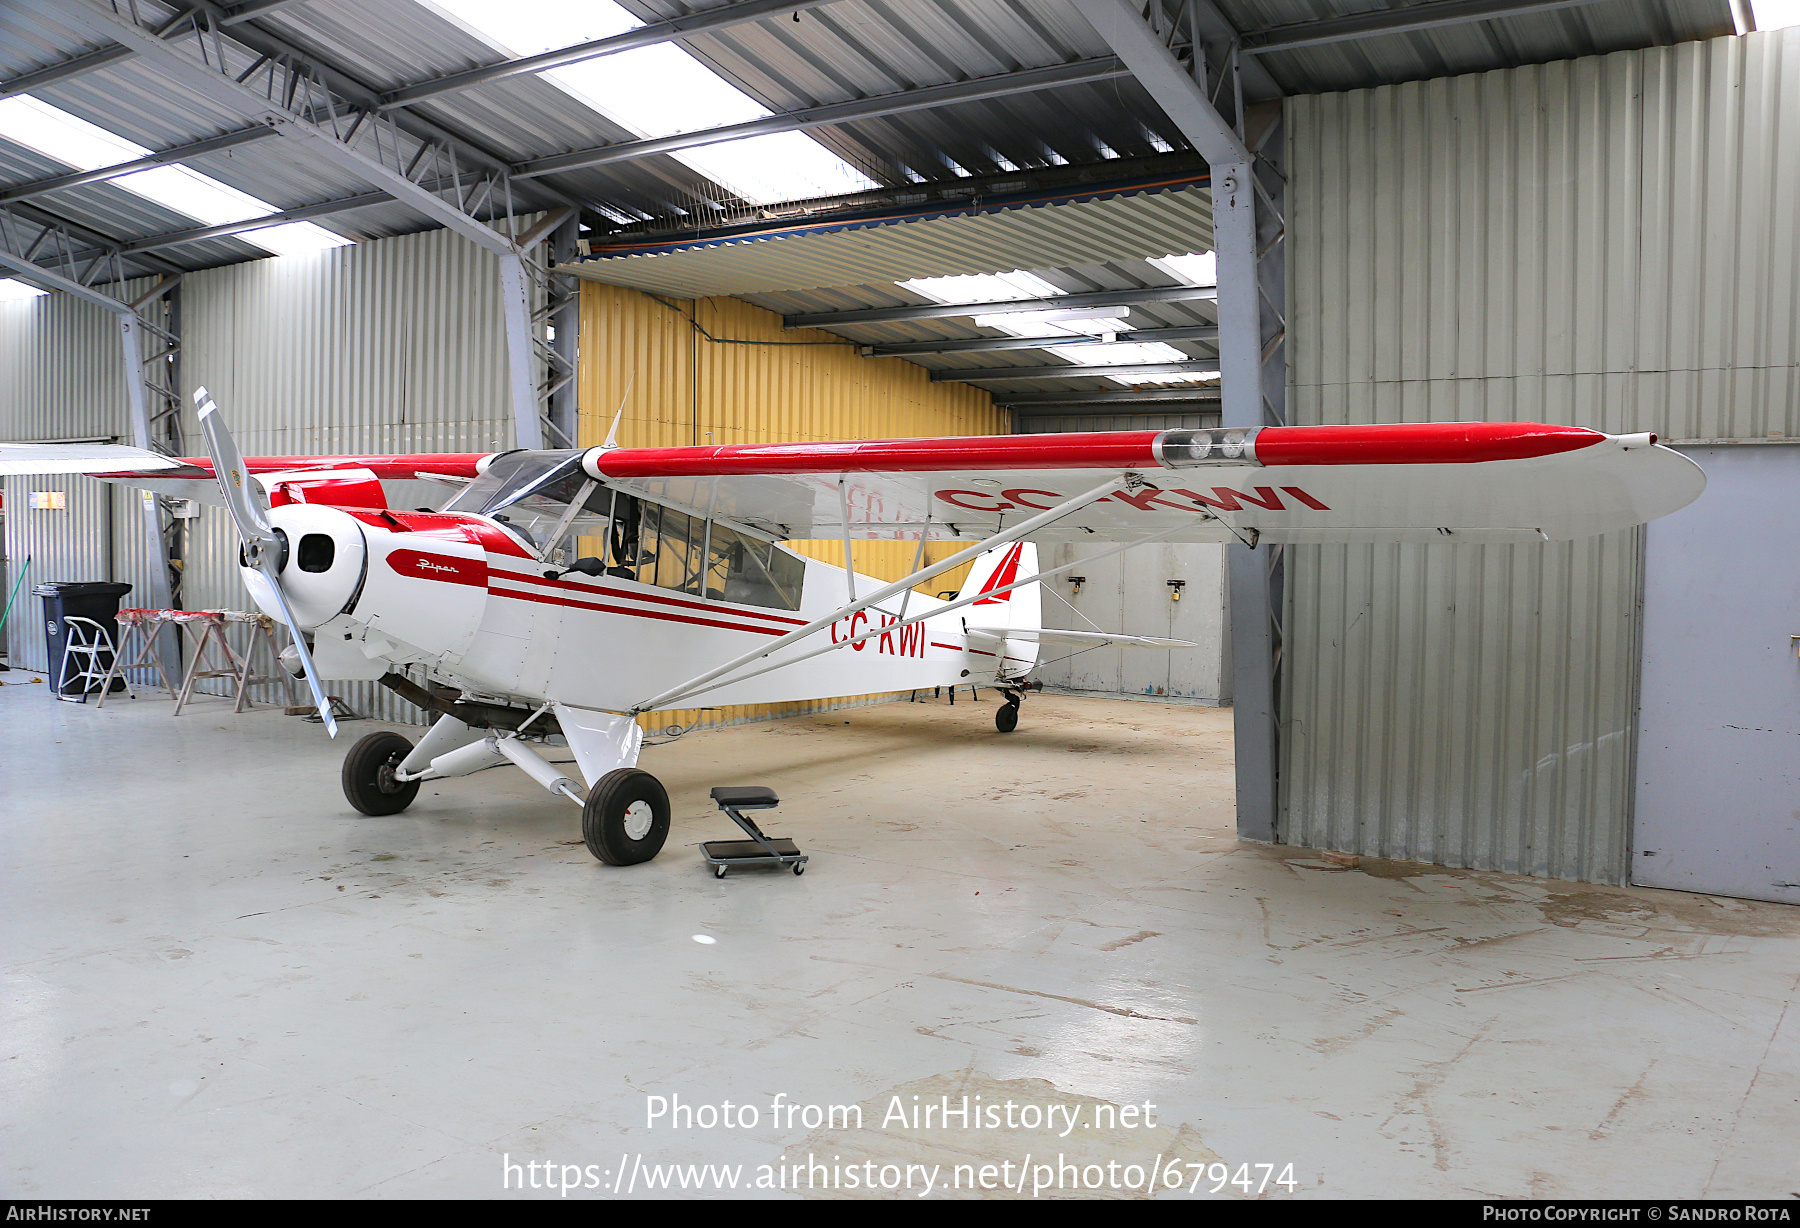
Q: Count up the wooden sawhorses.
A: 2